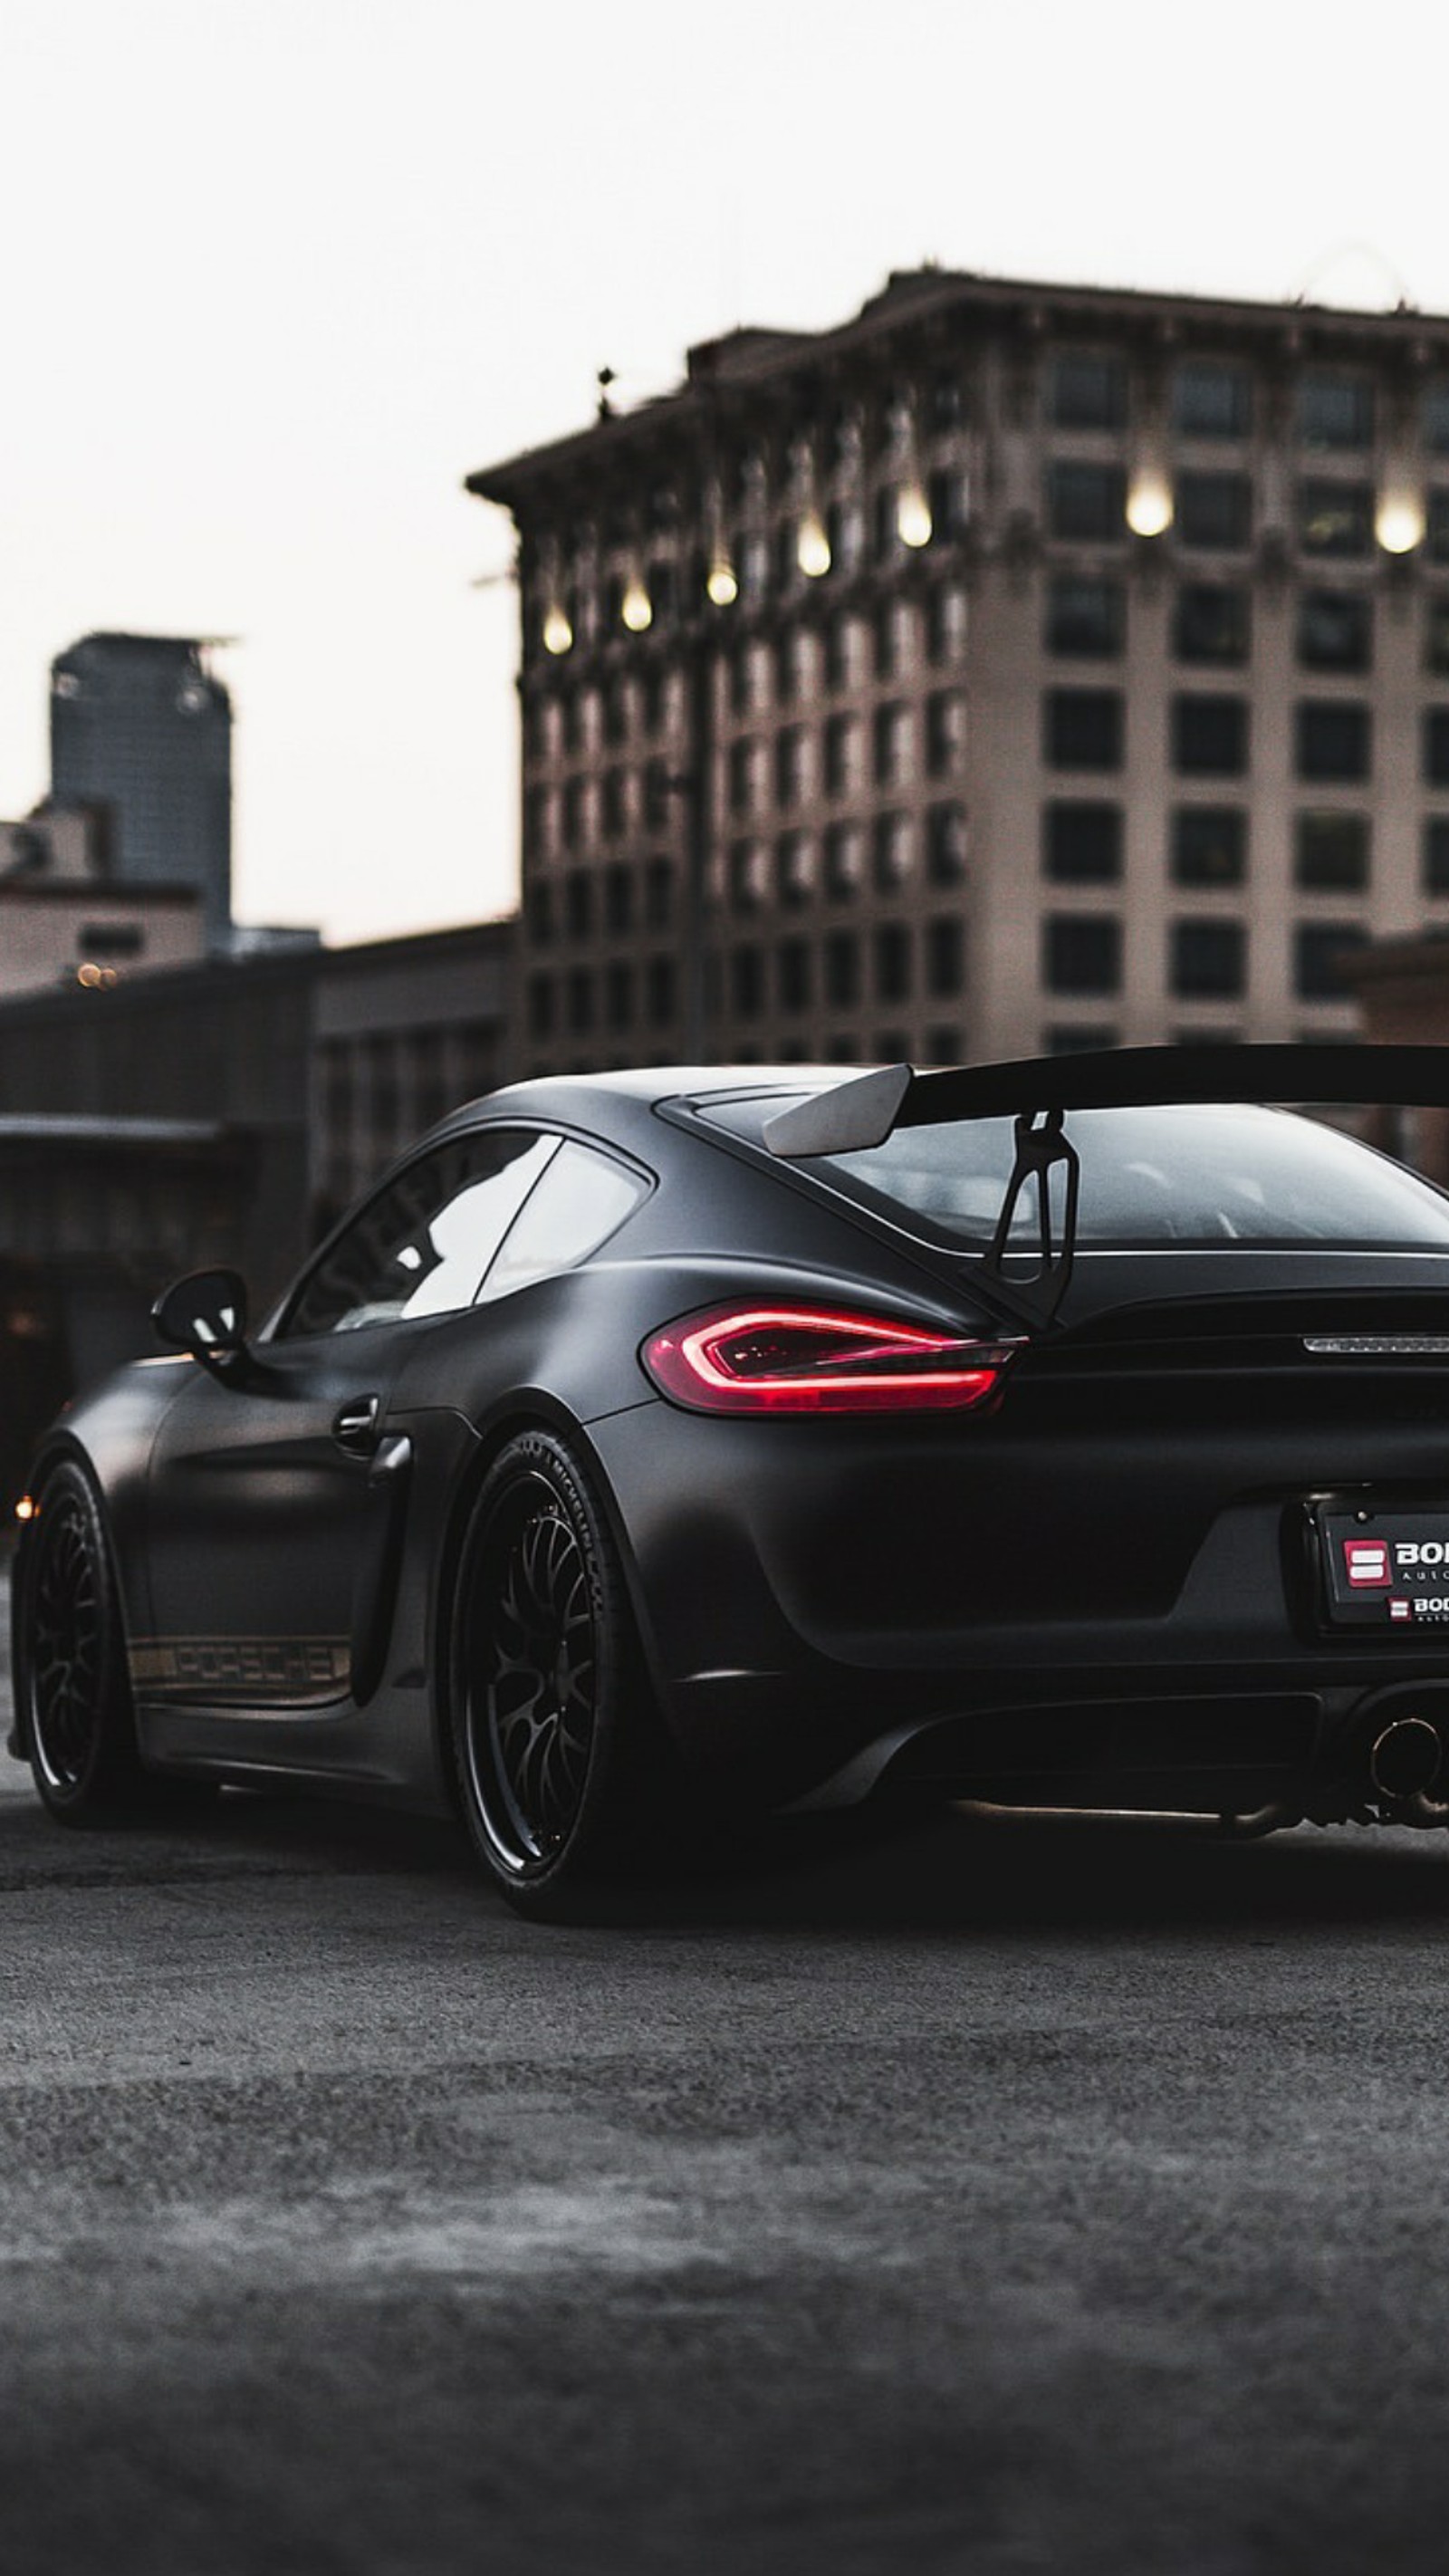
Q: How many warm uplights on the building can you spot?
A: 7